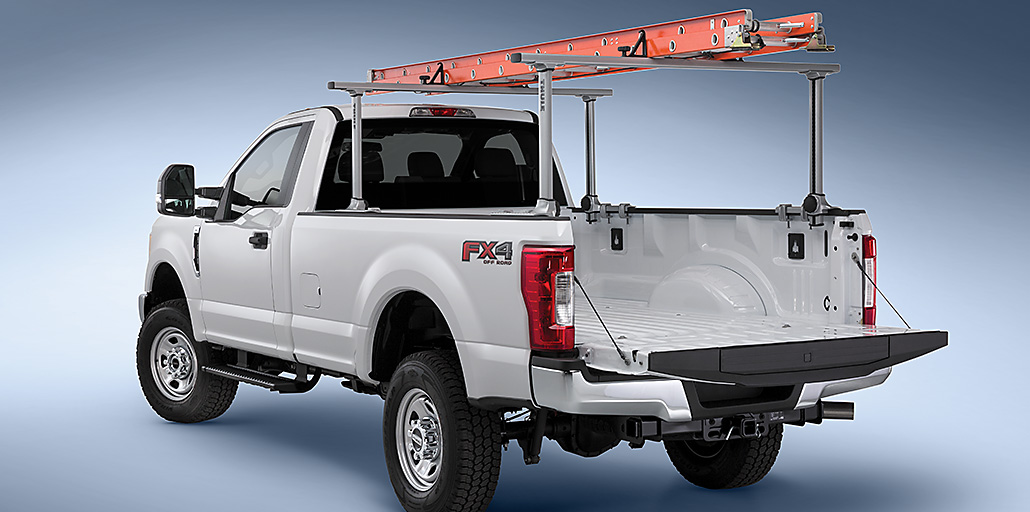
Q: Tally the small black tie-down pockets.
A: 2